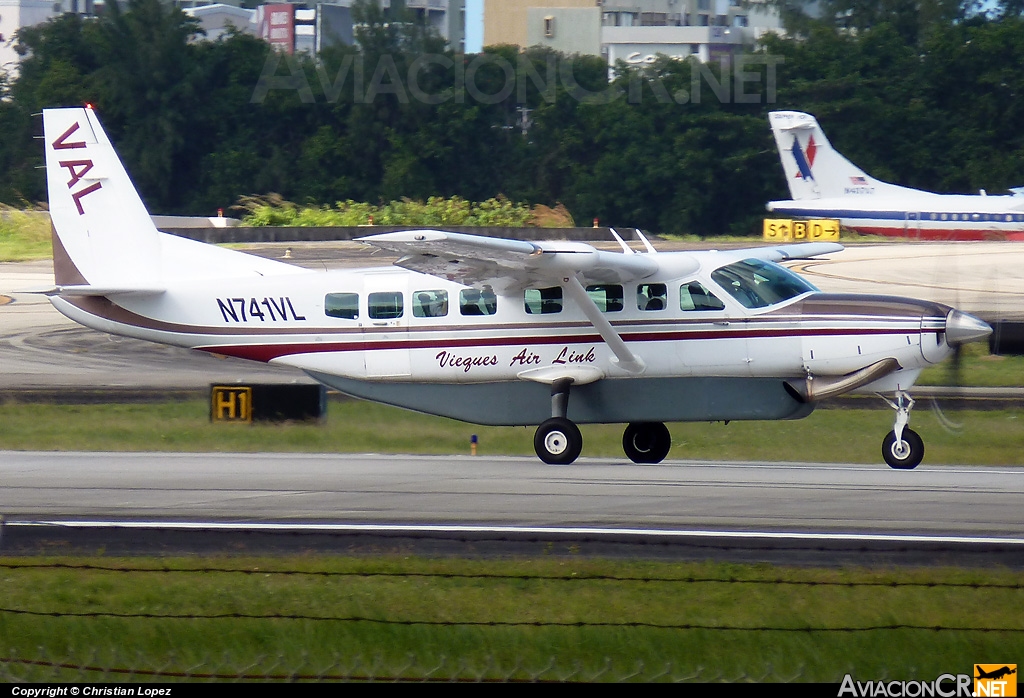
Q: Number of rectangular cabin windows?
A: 7